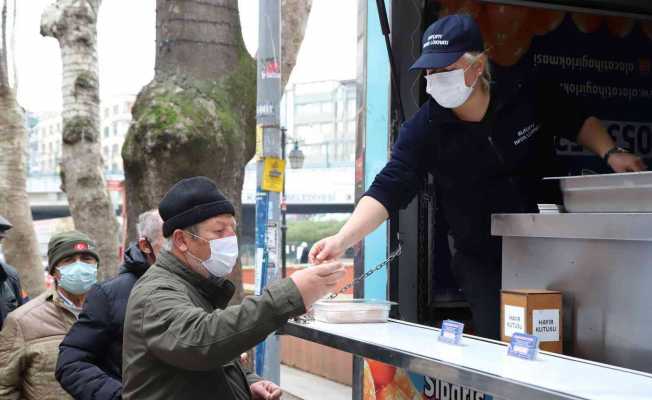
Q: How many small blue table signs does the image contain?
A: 2